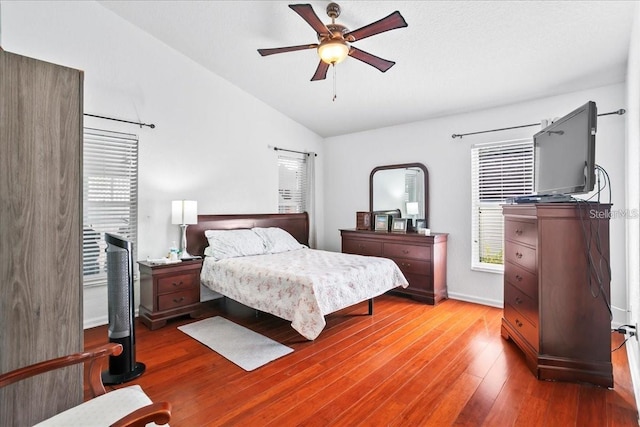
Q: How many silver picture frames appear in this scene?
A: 2